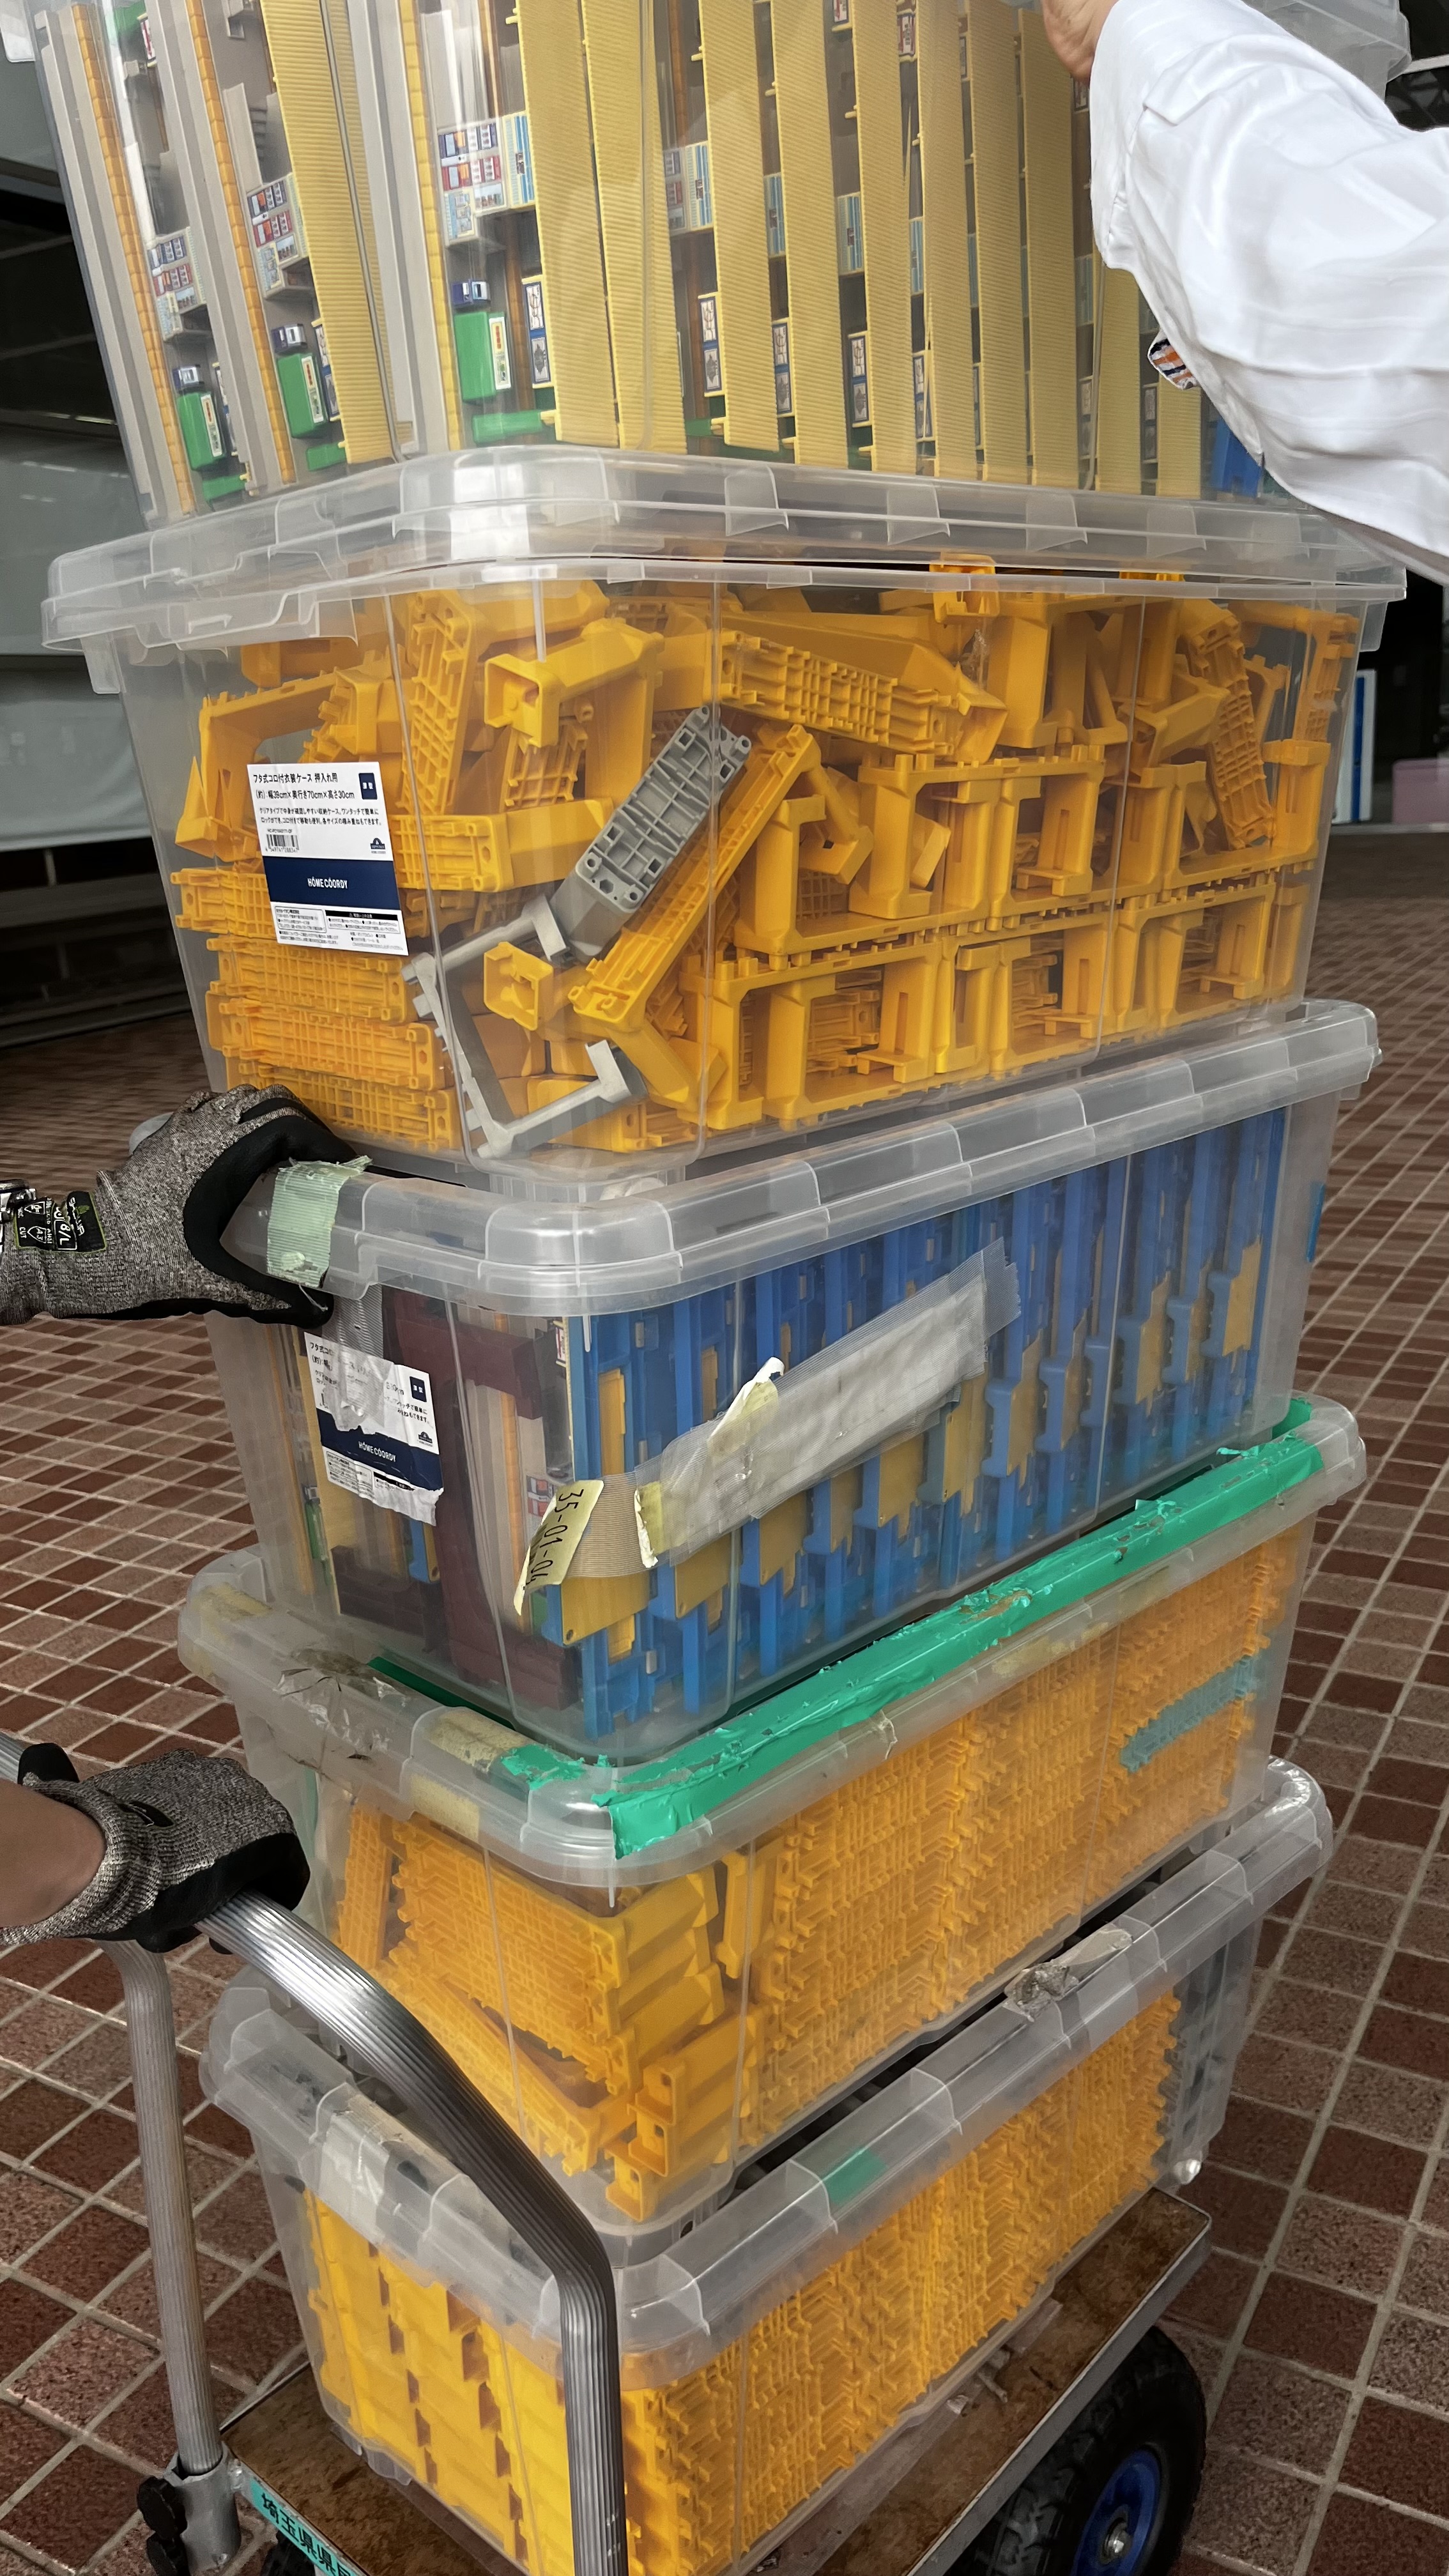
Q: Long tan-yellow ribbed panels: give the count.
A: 11